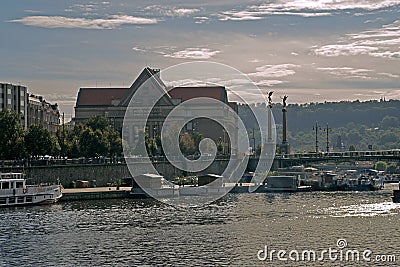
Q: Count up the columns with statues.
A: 2